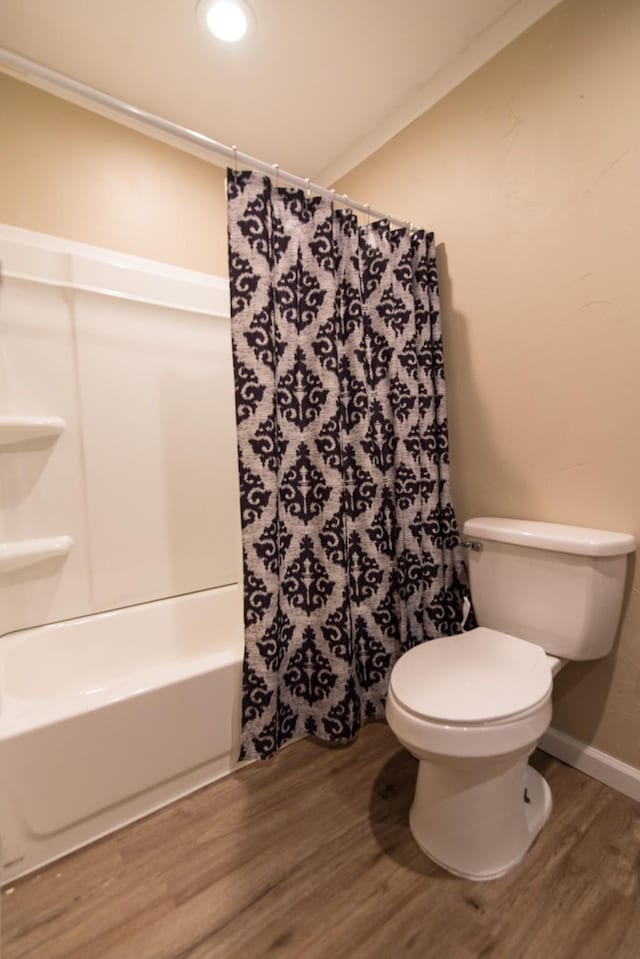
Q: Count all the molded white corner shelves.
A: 2